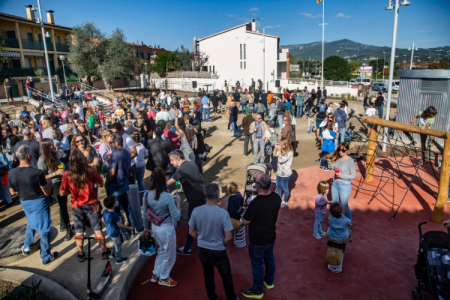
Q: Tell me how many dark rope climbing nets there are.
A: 1